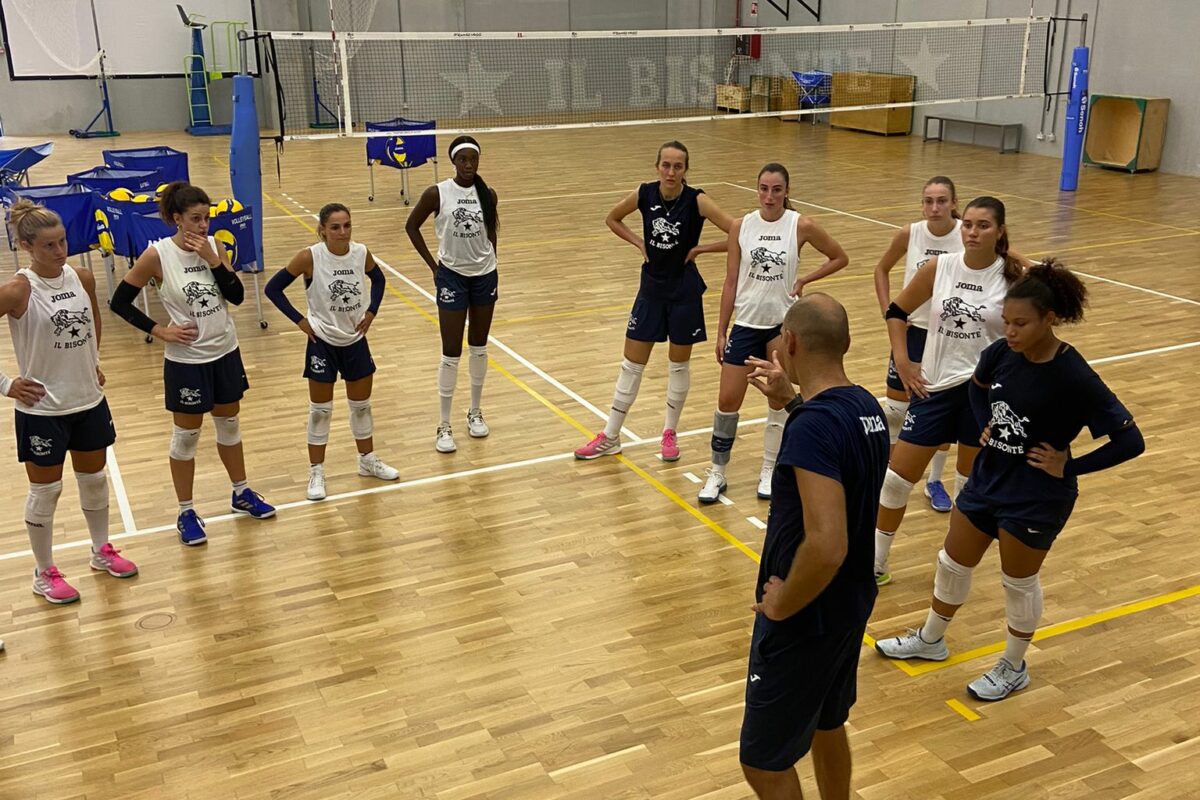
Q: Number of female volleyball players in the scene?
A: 9